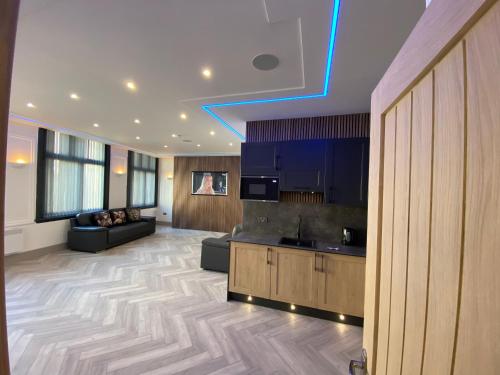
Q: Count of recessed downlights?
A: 13